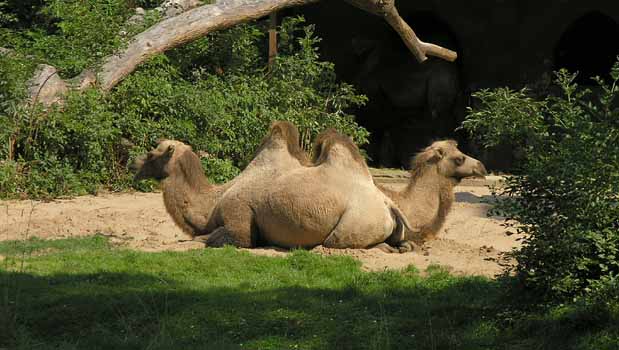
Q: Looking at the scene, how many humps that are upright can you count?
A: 2